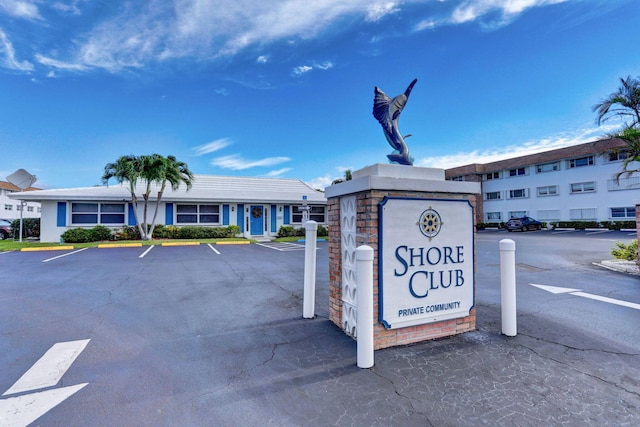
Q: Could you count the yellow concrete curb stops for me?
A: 4